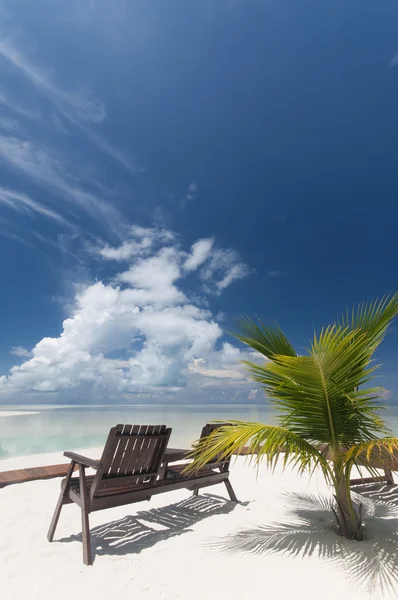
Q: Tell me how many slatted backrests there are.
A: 2